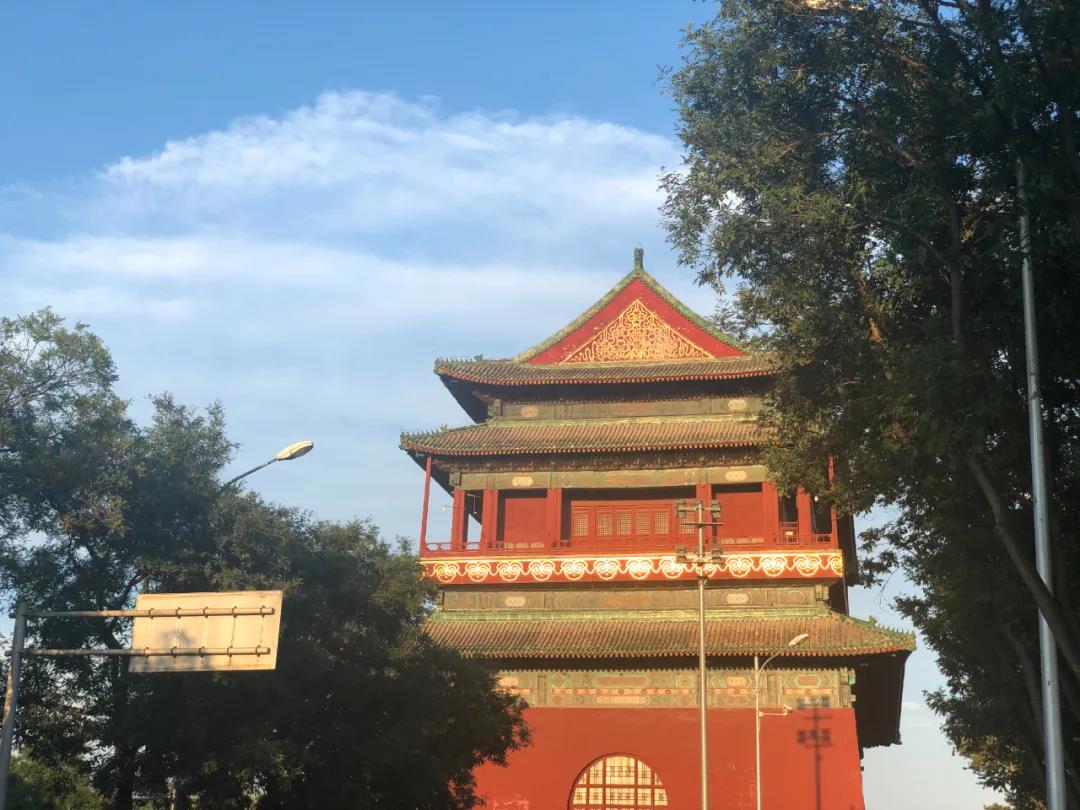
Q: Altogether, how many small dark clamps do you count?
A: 10